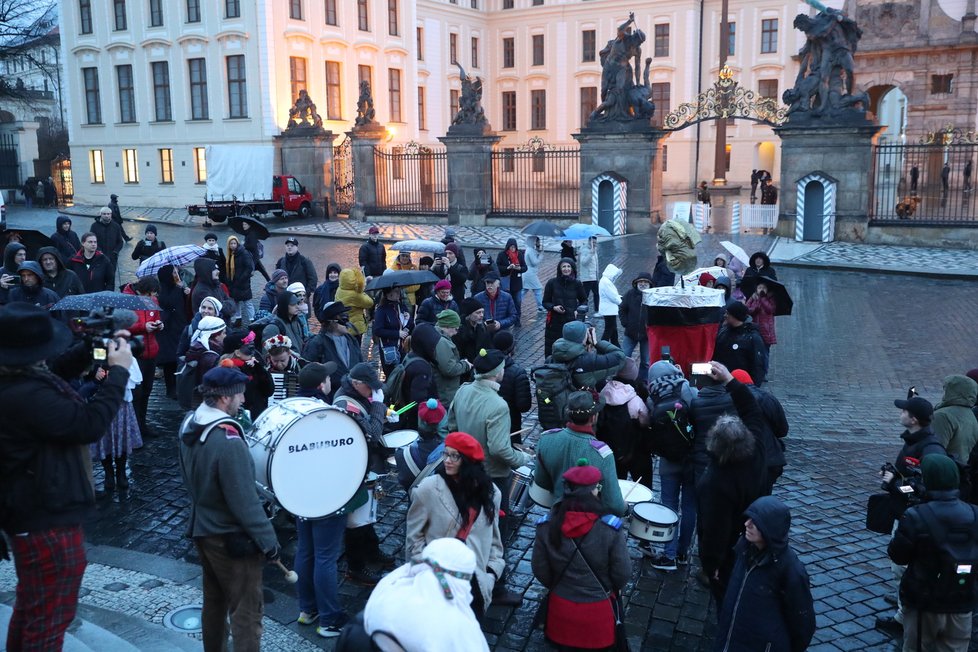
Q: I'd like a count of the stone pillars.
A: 5